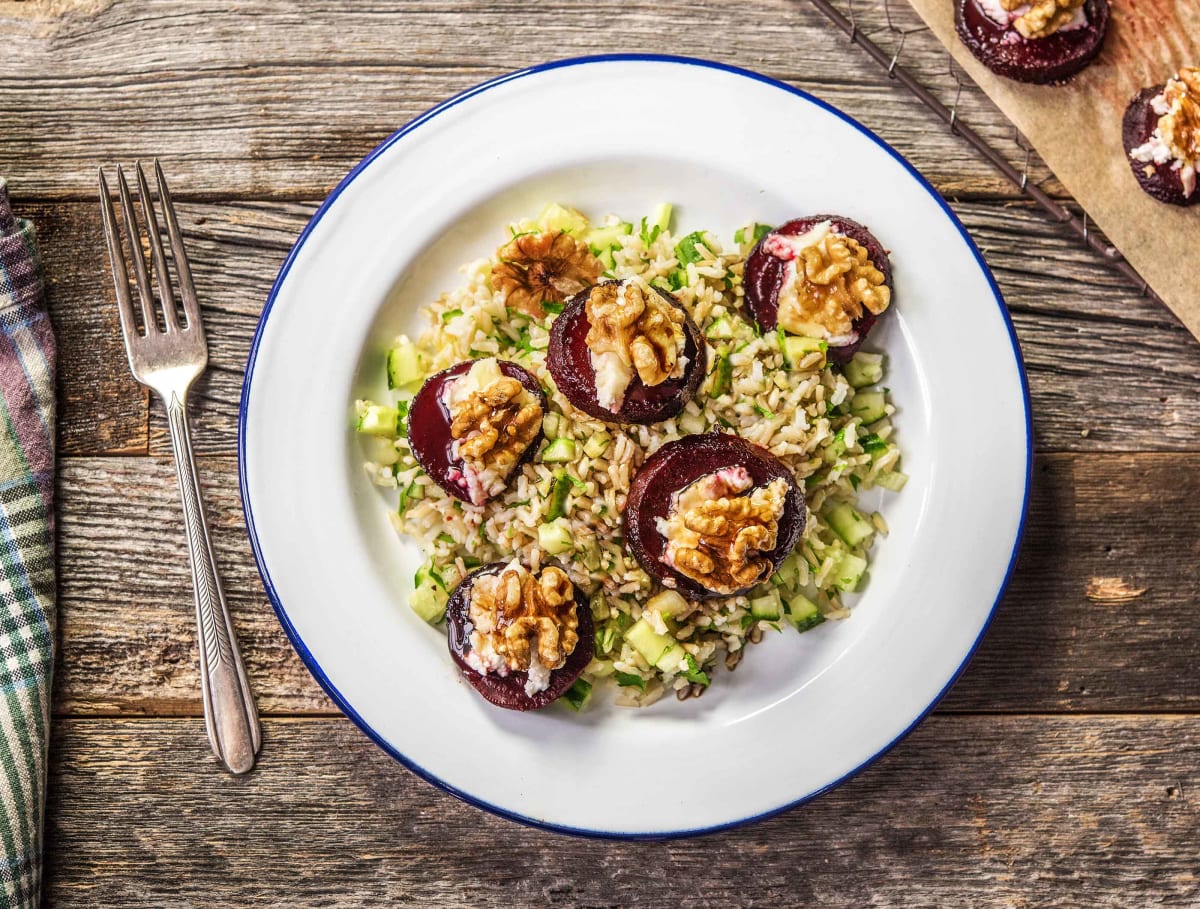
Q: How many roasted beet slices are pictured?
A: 7